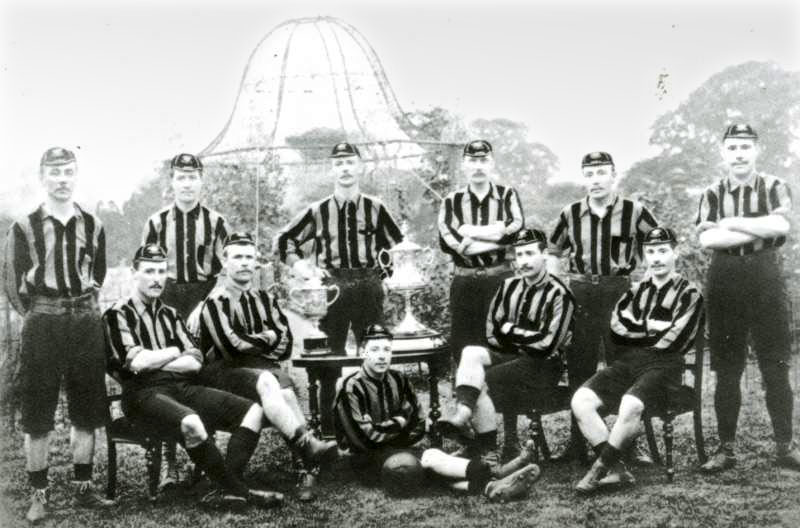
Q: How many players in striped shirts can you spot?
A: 11